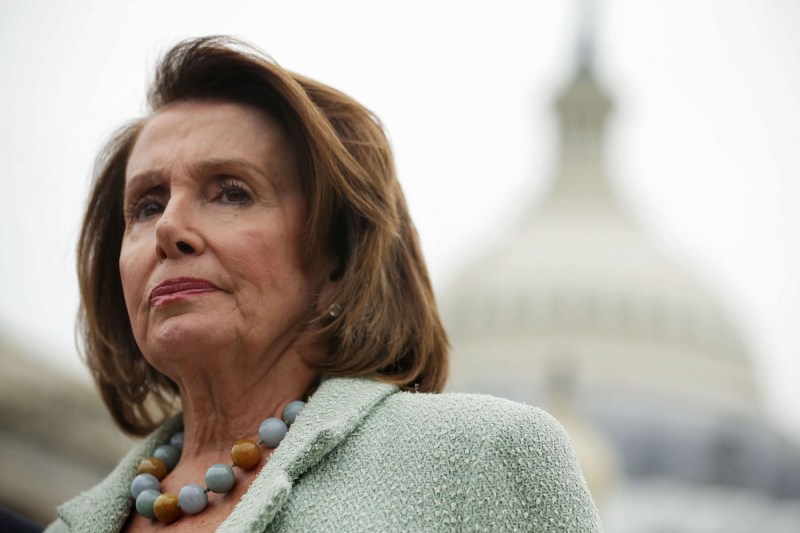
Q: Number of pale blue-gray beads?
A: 8